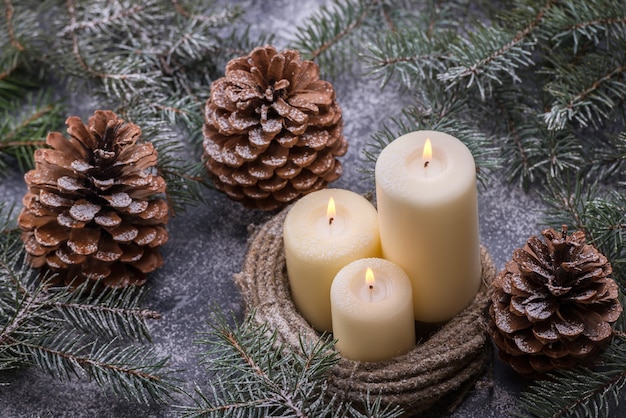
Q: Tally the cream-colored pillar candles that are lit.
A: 3